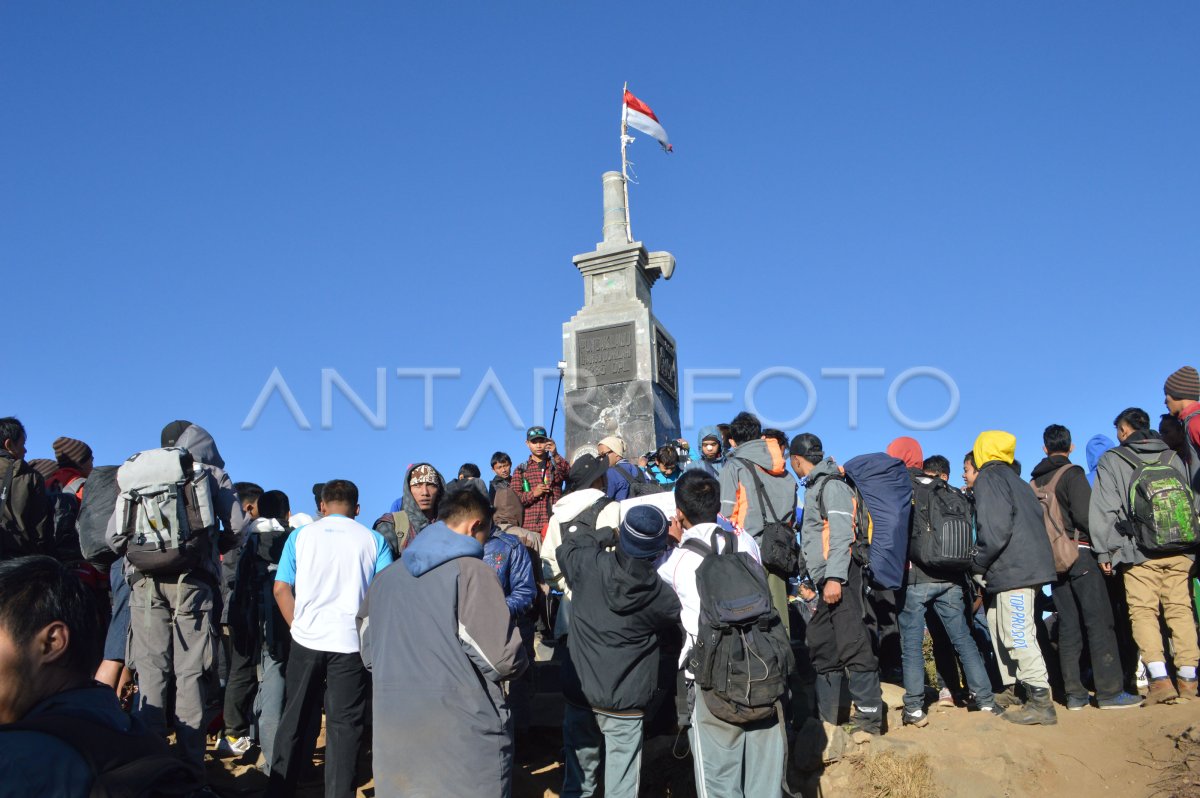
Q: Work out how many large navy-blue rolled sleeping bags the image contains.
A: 1